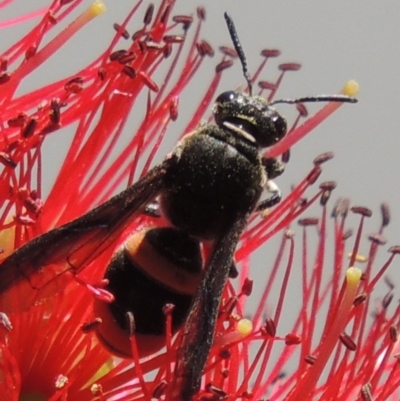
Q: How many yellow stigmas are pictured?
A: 4